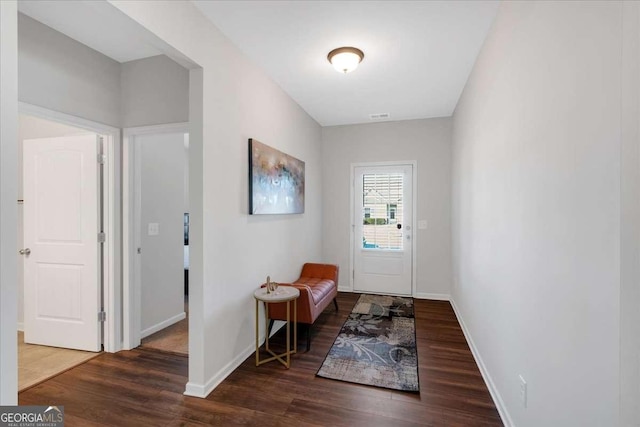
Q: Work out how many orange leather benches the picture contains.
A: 1